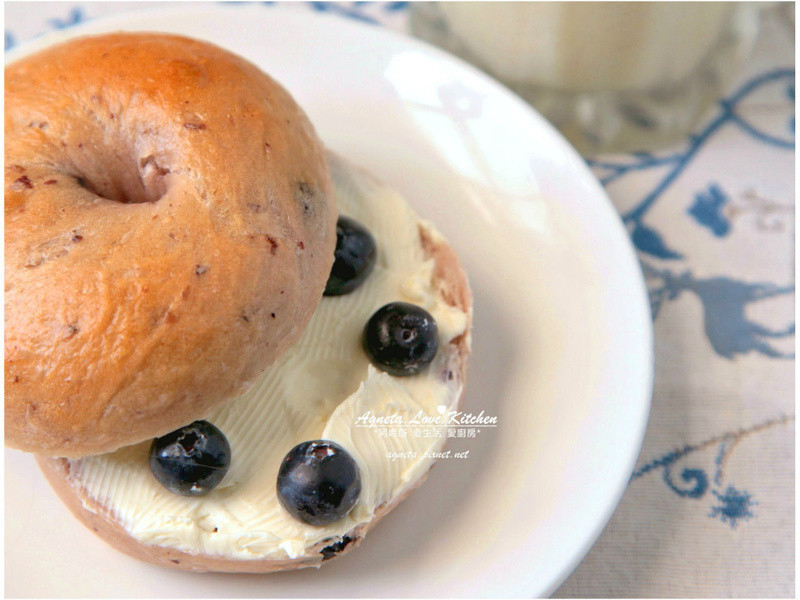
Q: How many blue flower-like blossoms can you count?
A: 2